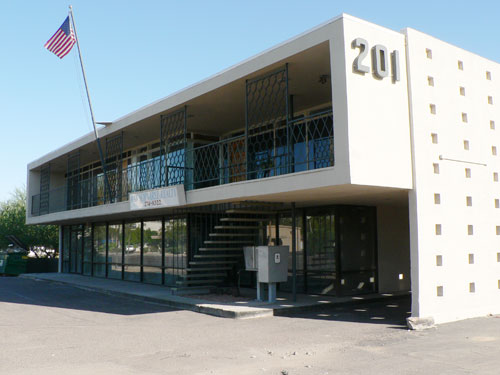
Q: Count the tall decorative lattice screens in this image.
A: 5